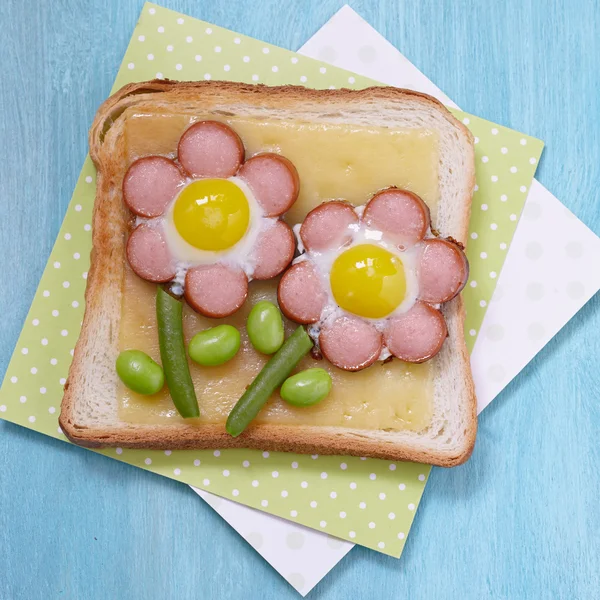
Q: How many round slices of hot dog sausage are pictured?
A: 12